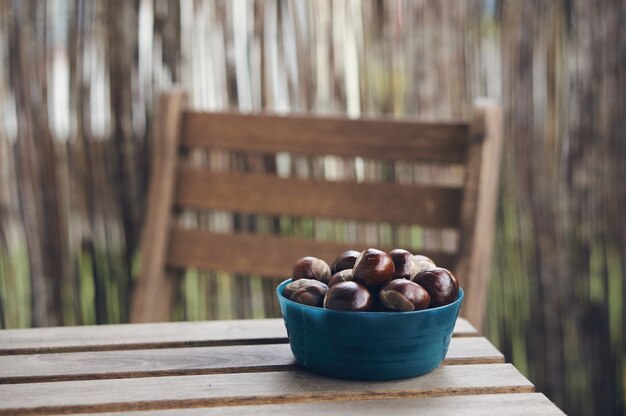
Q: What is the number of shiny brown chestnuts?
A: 10